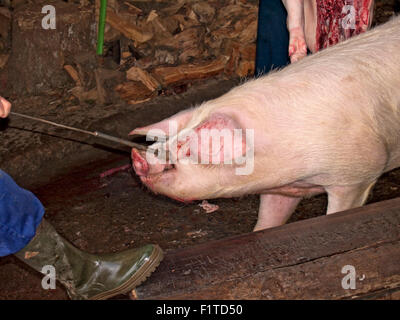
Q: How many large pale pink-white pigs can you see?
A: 1